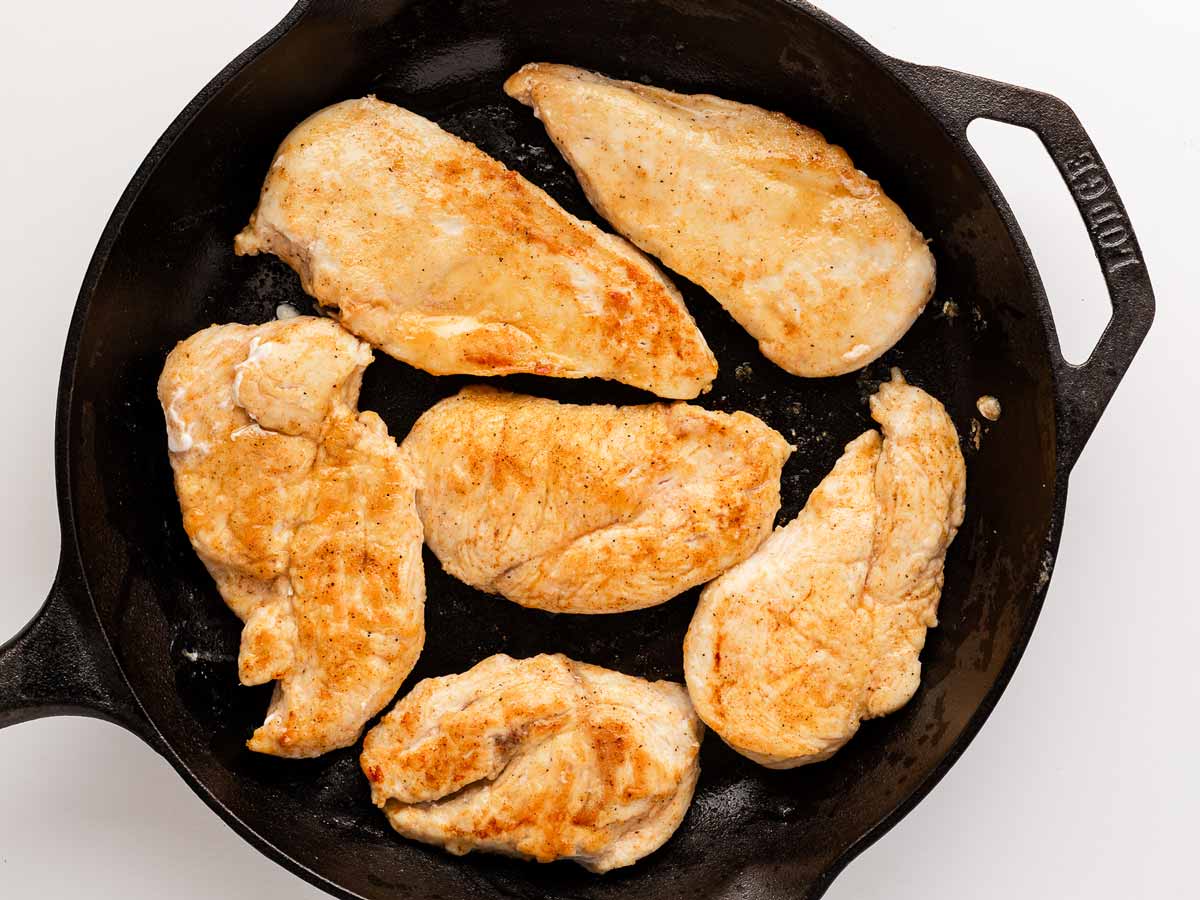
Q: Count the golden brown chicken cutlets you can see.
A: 6